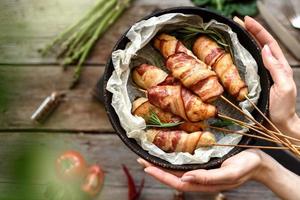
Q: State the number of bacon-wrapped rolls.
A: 7